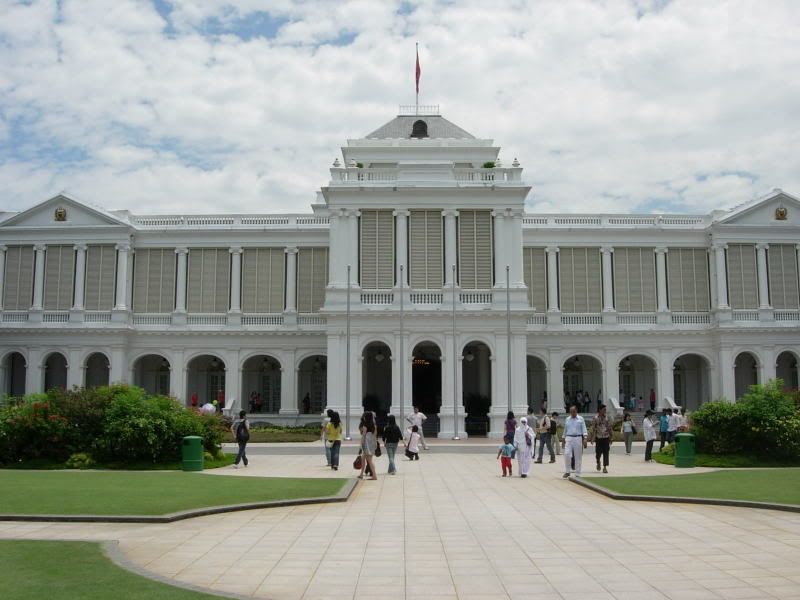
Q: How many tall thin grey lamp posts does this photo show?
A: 4